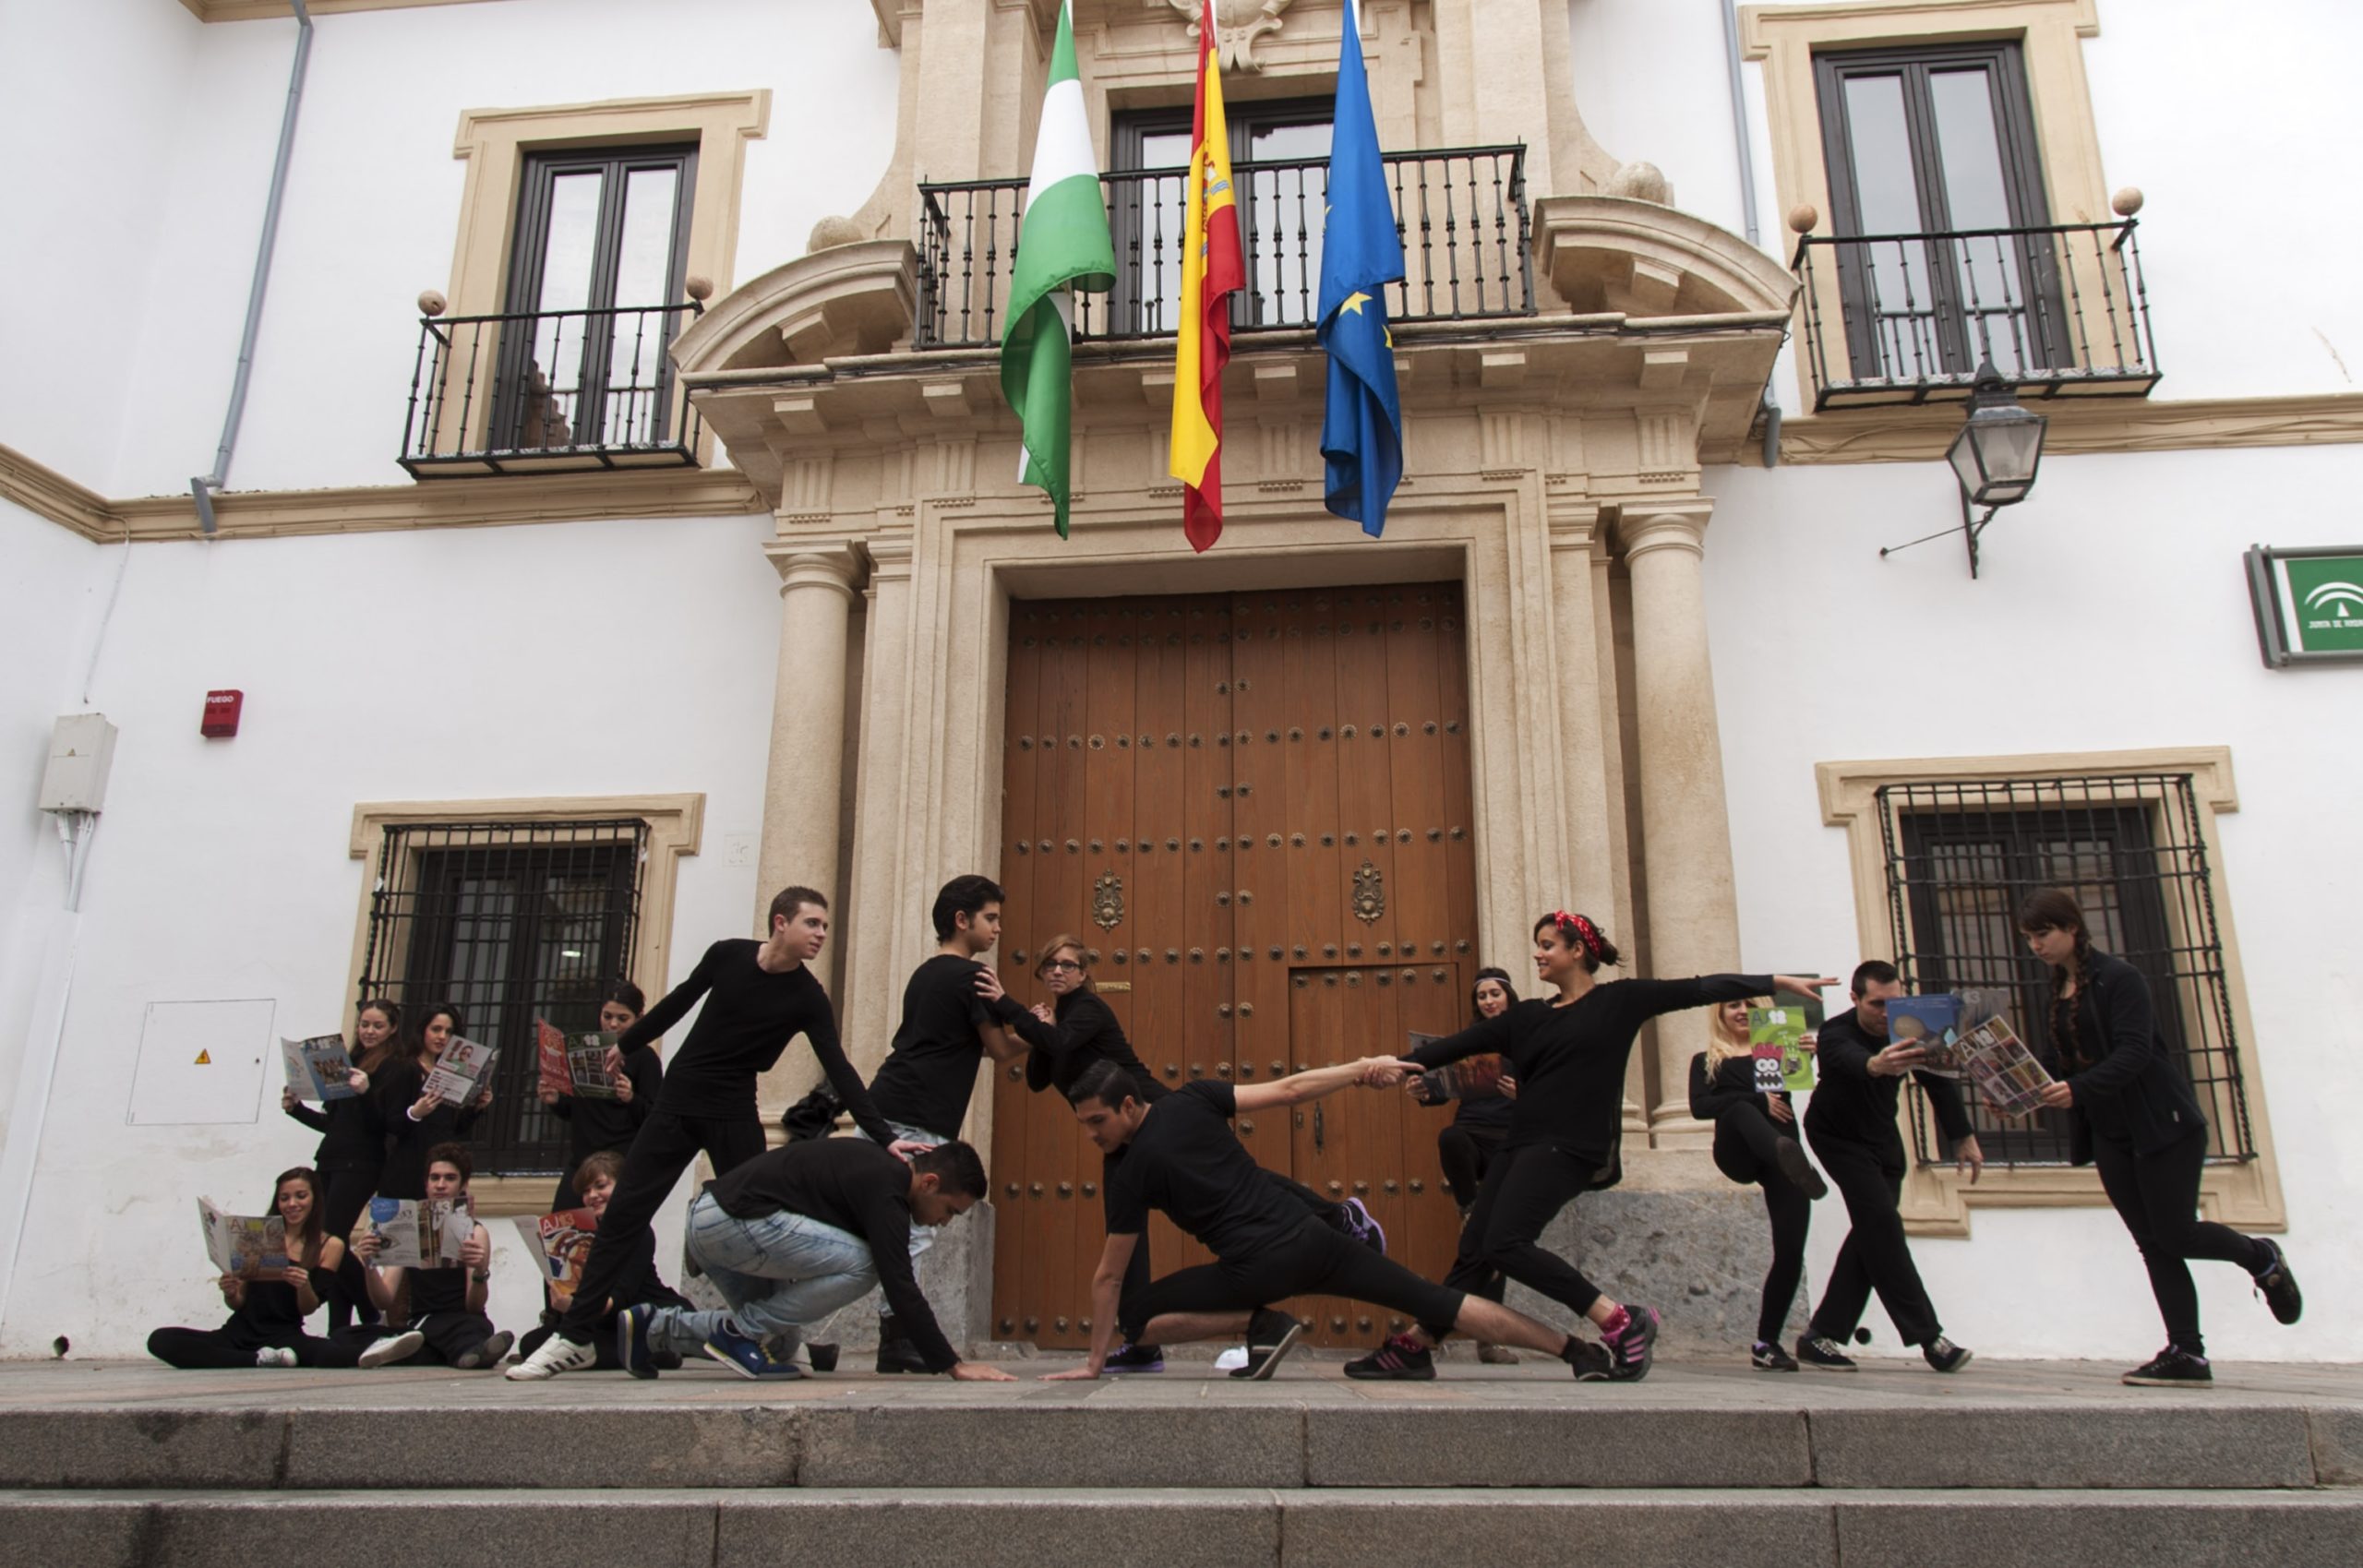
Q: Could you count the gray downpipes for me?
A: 2